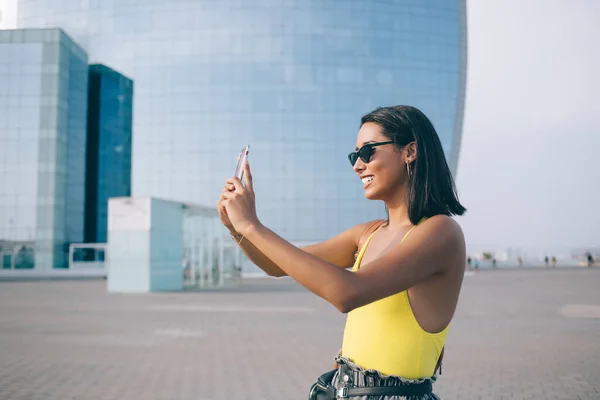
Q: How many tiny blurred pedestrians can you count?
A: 7